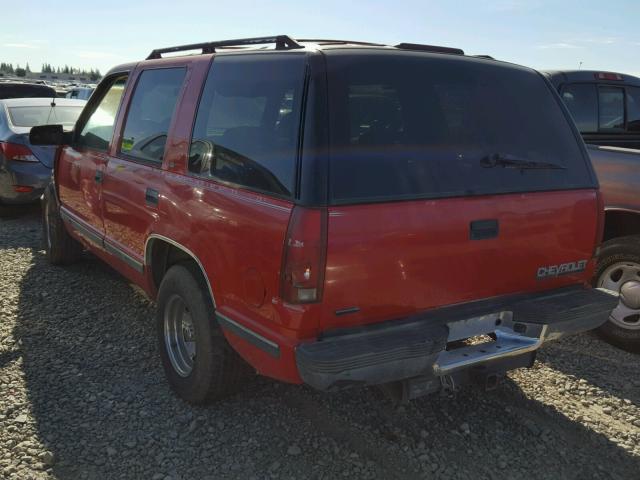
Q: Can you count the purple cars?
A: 0